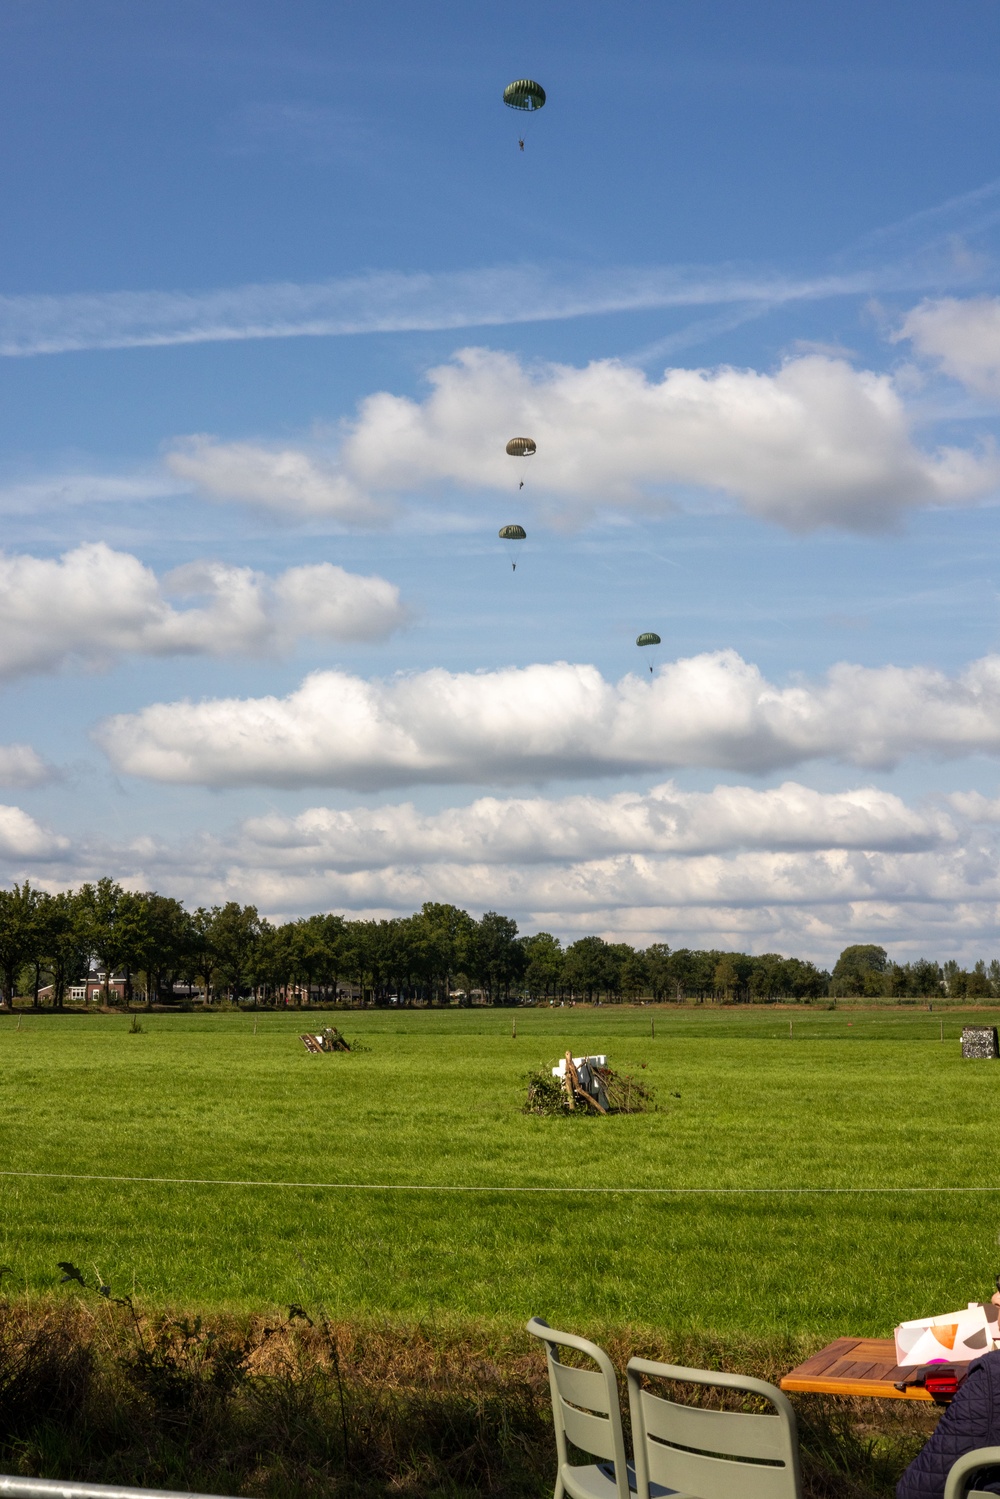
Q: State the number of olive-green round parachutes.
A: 4